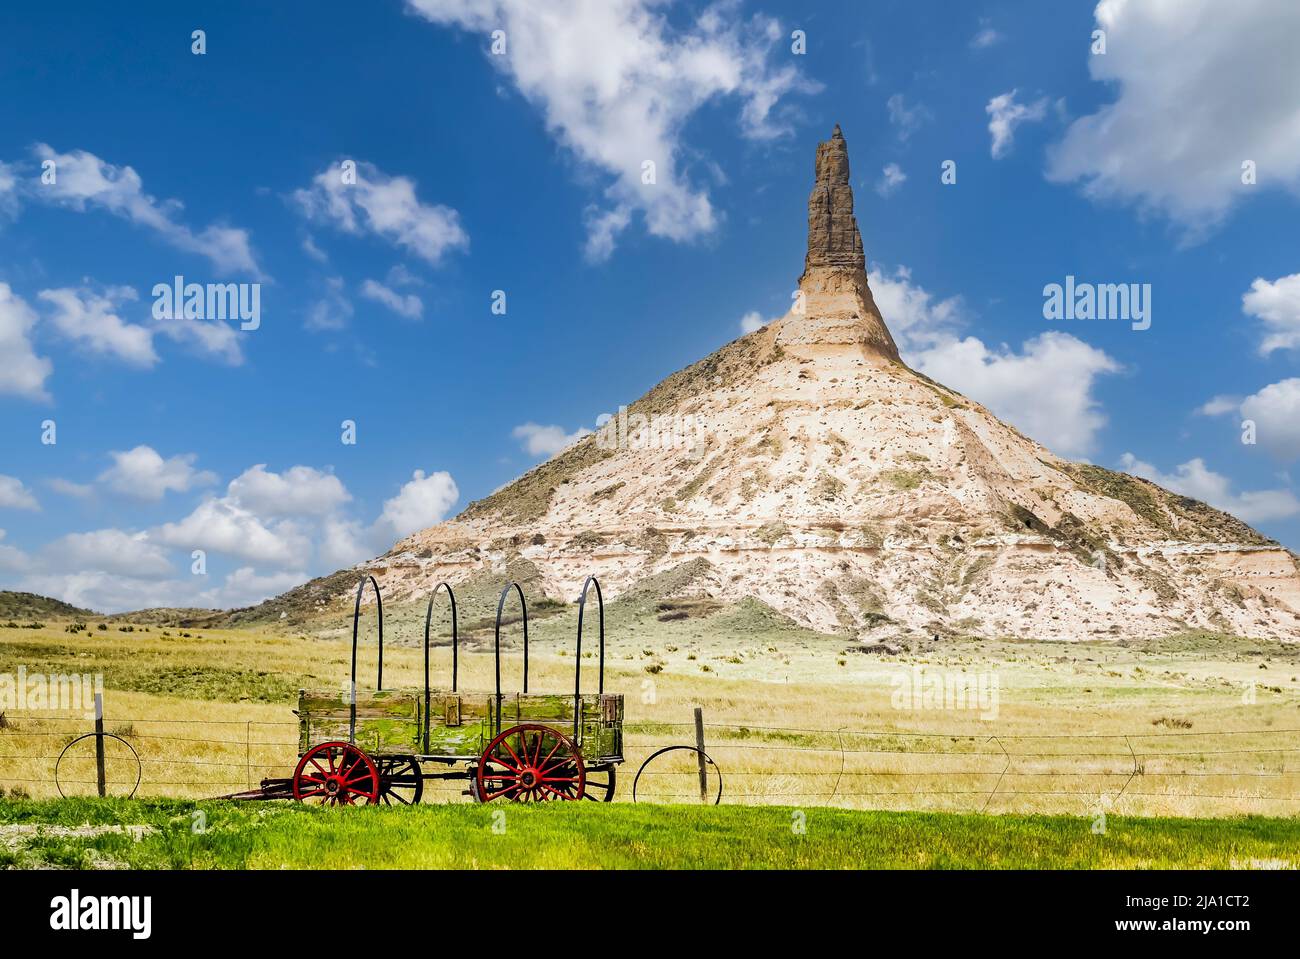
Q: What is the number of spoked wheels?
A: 4